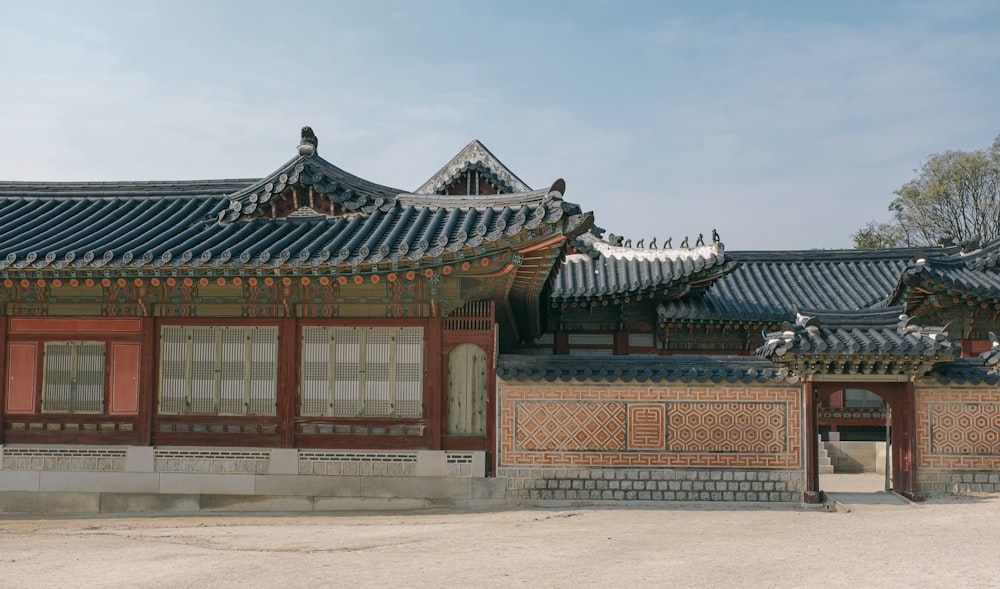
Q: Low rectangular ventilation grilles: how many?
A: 4